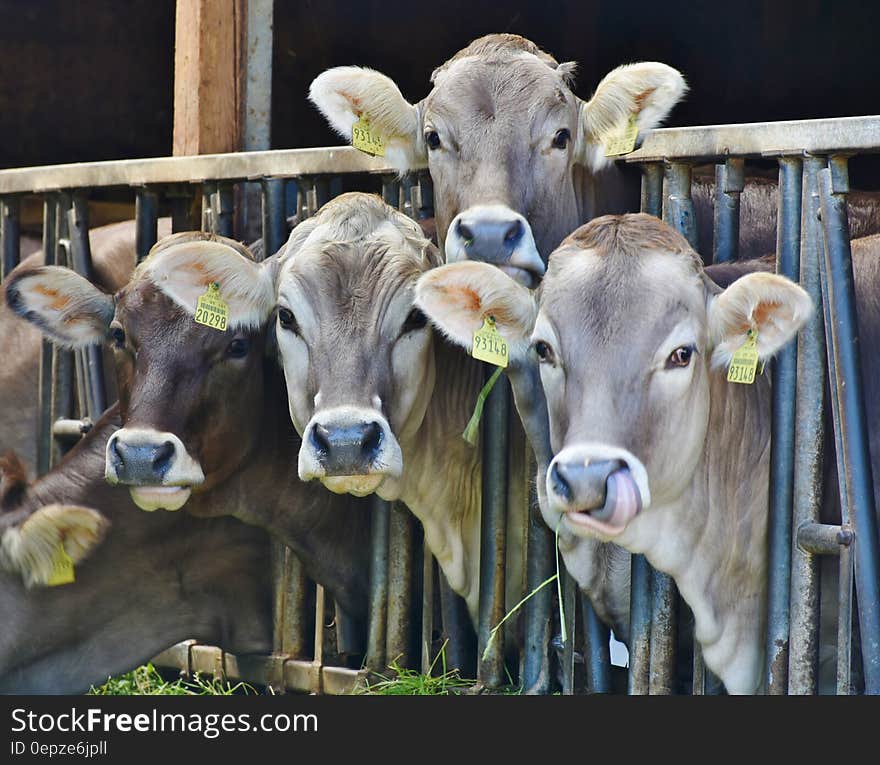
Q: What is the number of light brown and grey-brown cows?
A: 3